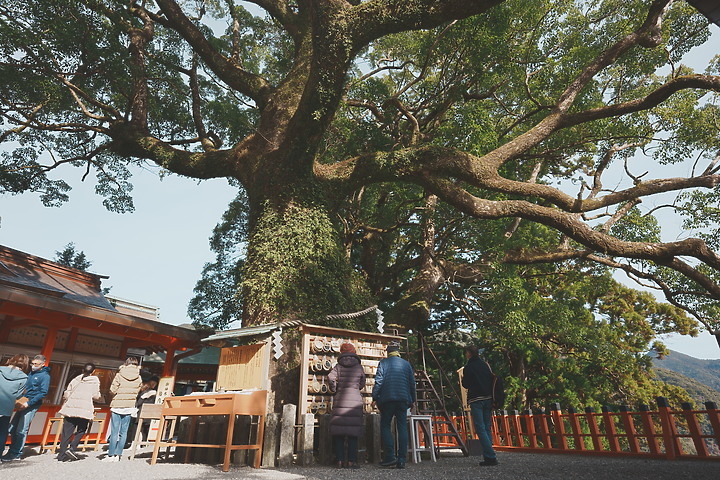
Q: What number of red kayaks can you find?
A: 0